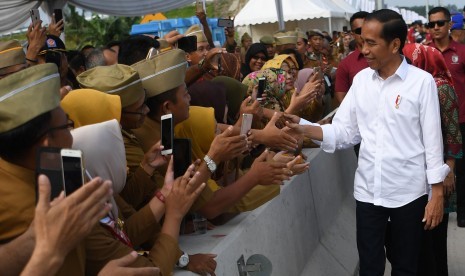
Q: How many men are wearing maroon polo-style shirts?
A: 2